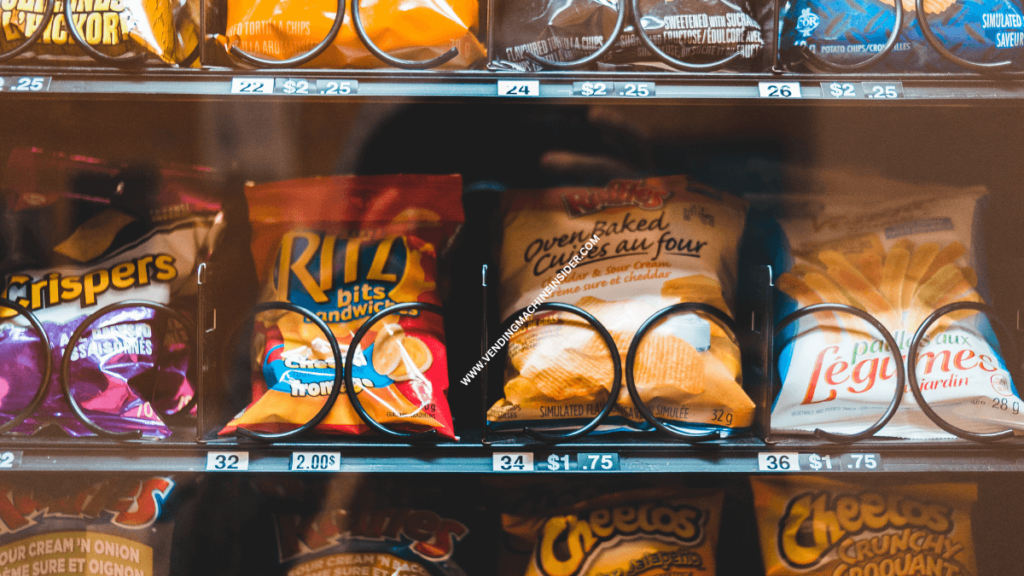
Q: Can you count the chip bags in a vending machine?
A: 12